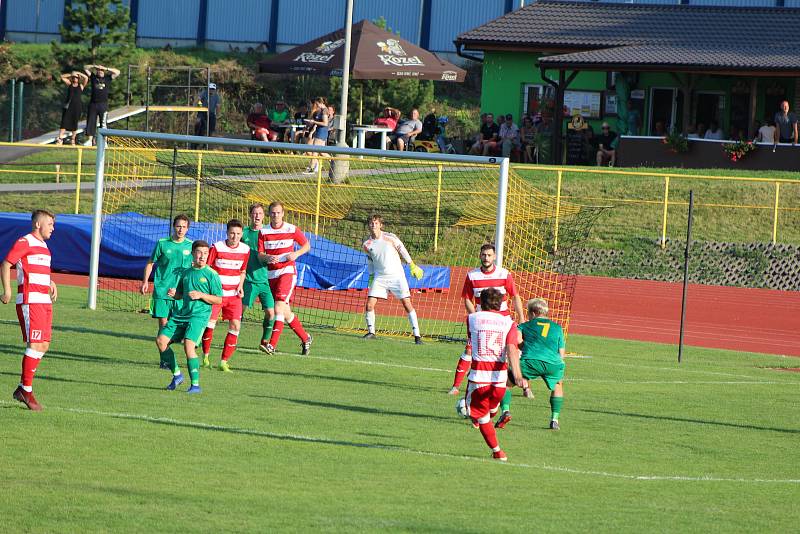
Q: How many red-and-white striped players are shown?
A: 5